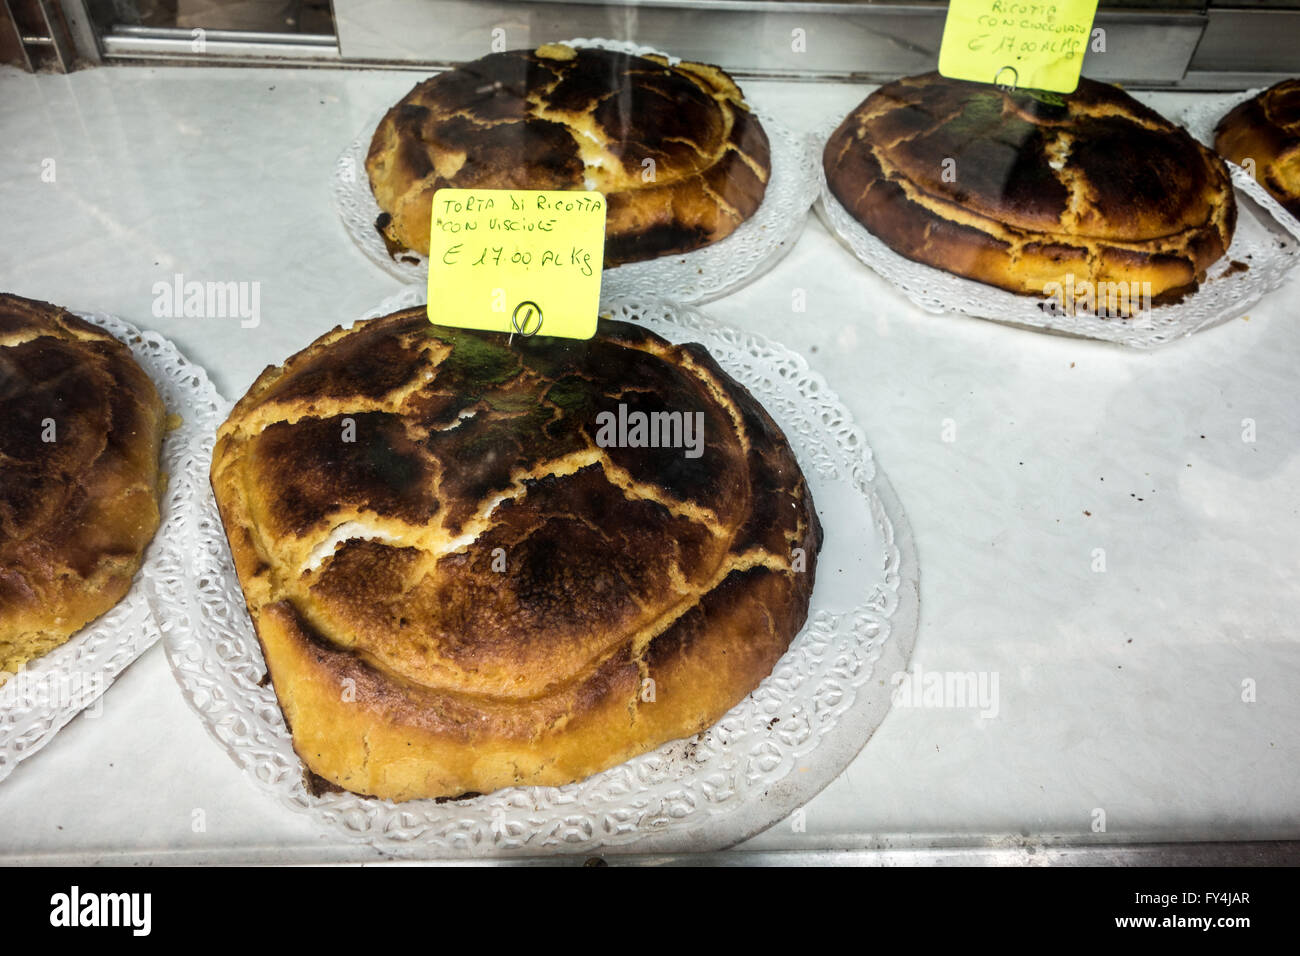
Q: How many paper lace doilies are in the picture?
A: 5